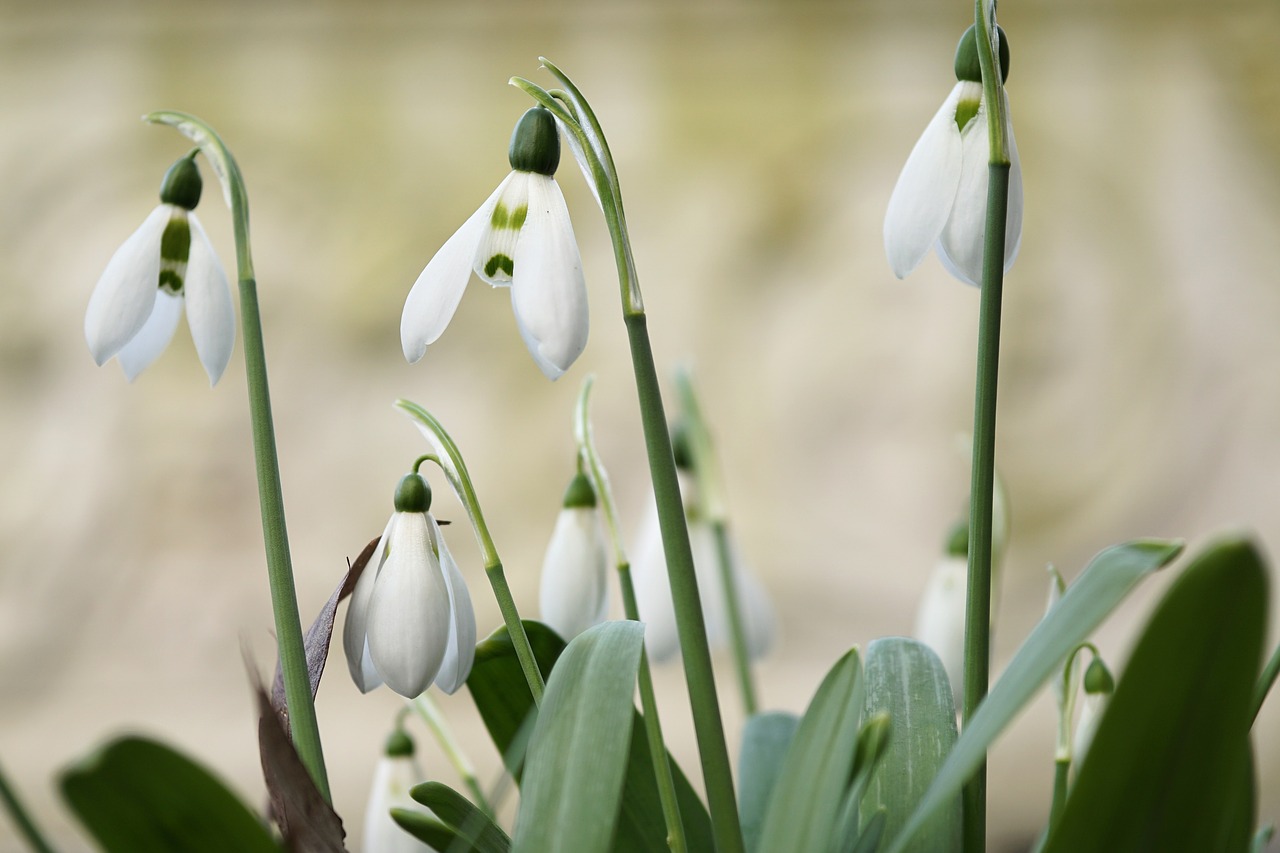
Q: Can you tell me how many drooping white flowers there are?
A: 9